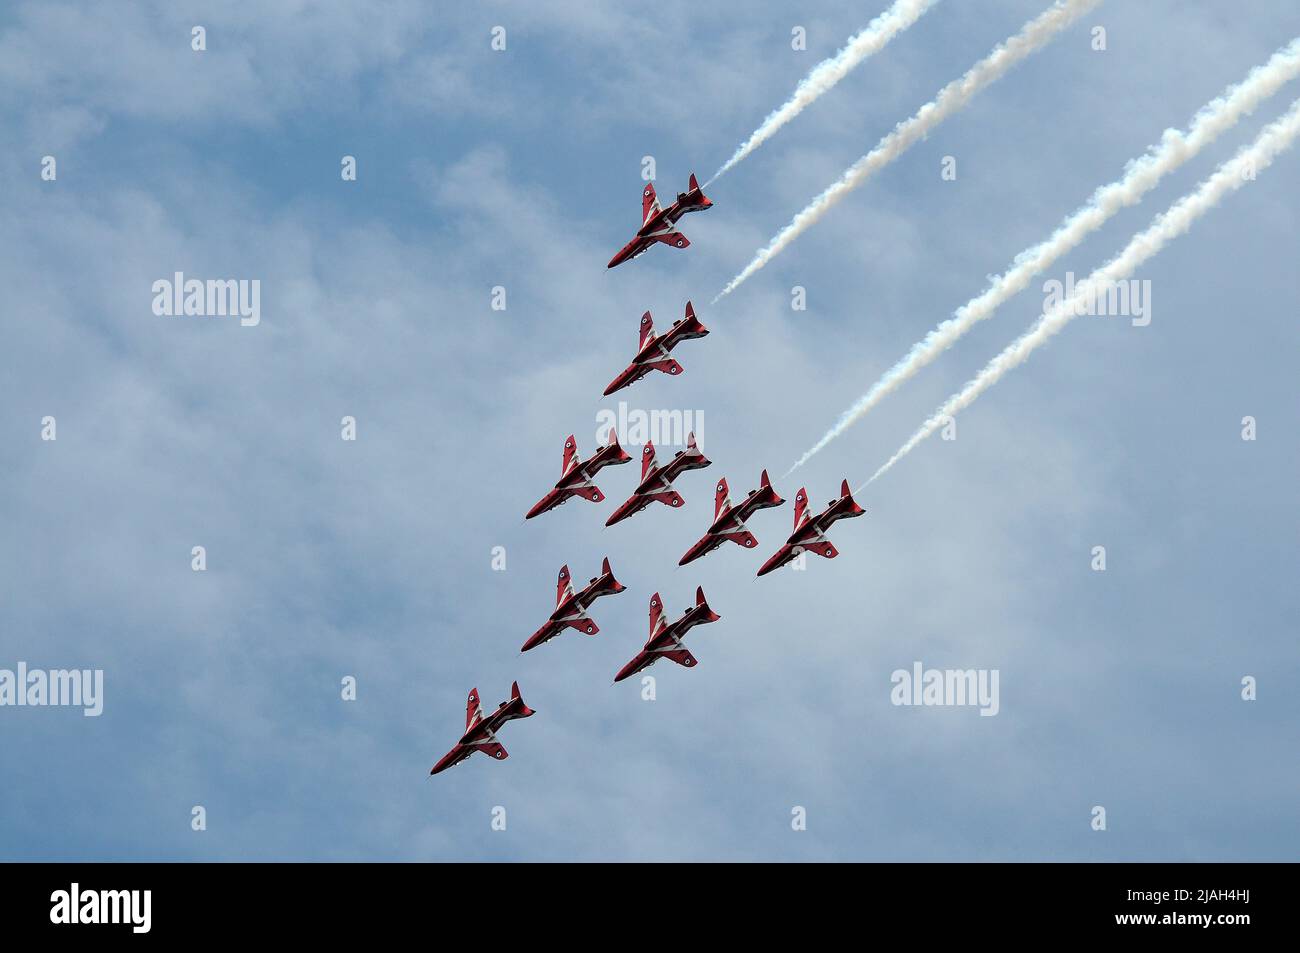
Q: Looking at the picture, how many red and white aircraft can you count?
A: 9